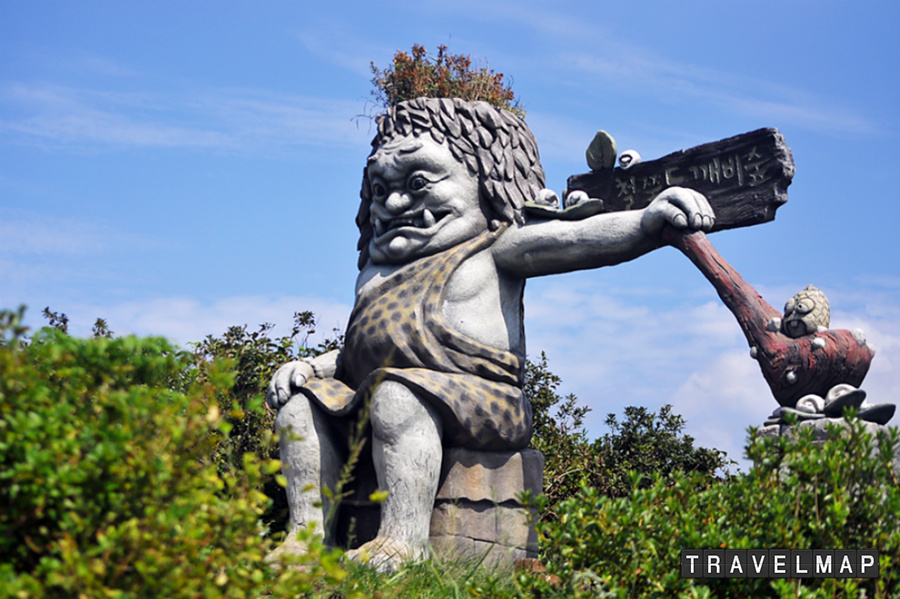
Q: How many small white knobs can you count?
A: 7